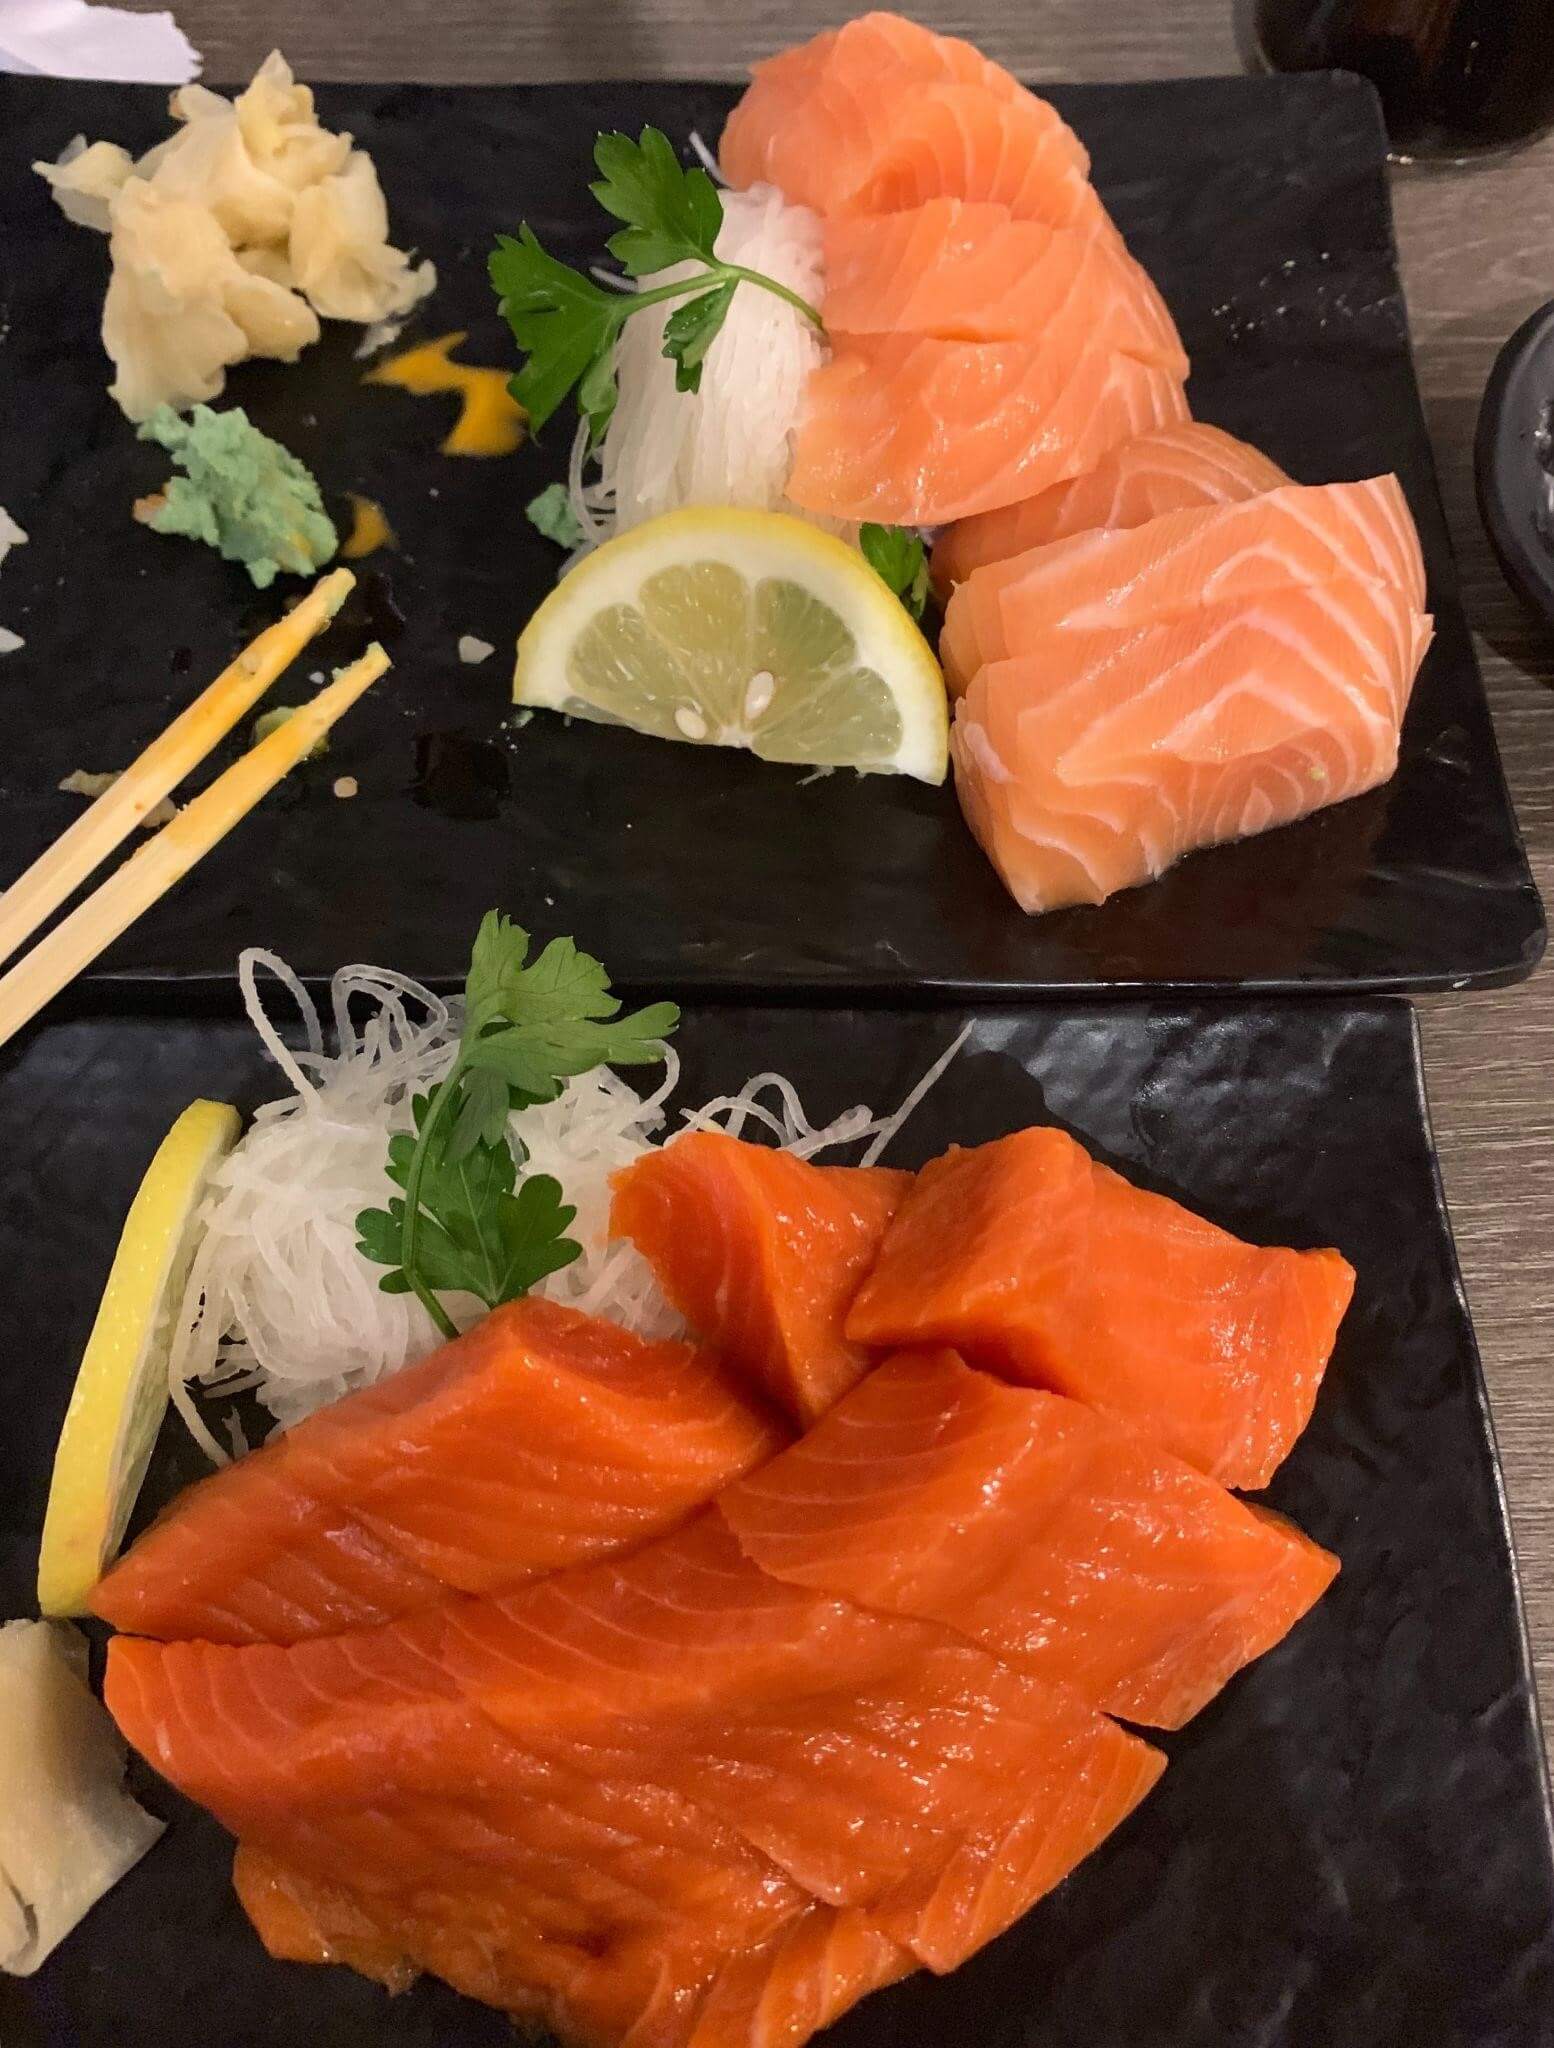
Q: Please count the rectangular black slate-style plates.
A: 2